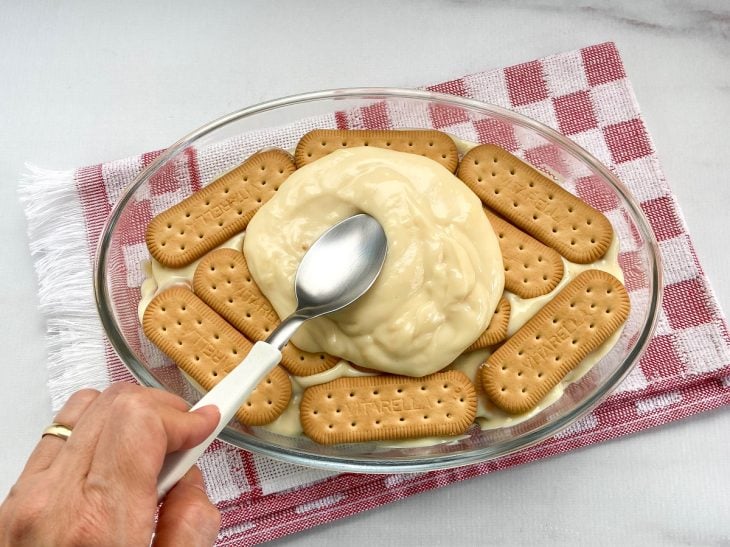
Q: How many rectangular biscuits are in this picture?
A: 9